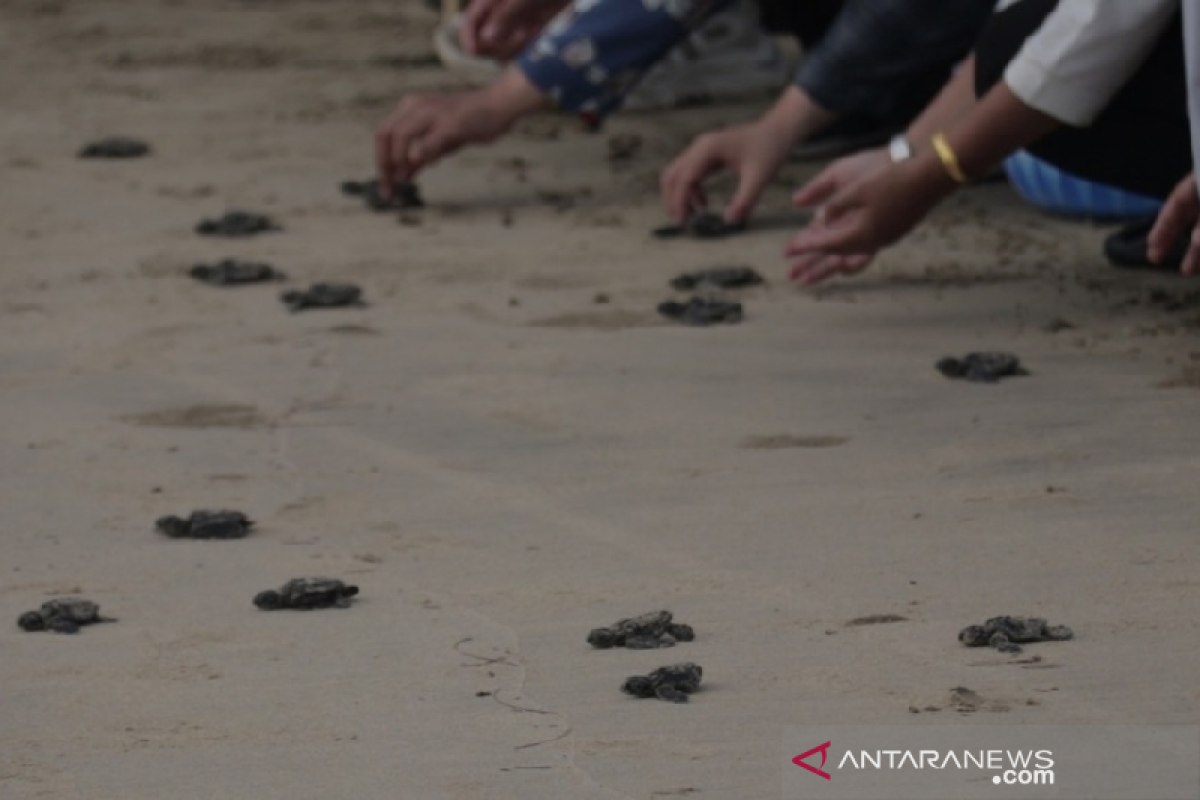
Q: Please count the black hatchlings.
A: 15